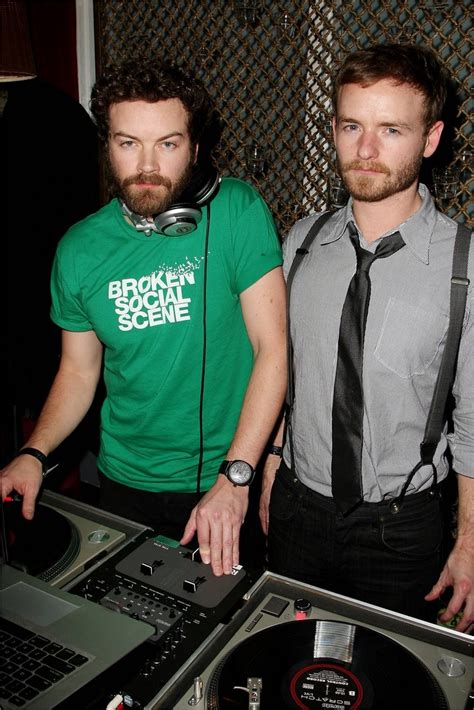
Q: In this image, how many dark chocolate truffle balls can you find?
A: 0